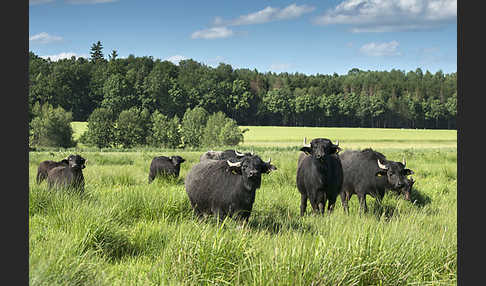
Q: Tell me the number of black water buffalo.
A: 8